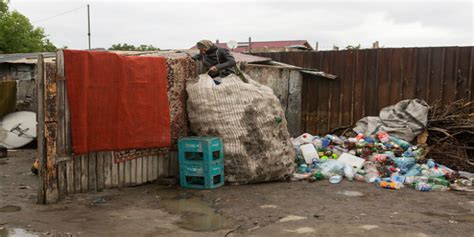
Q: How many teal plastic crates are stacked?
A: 2